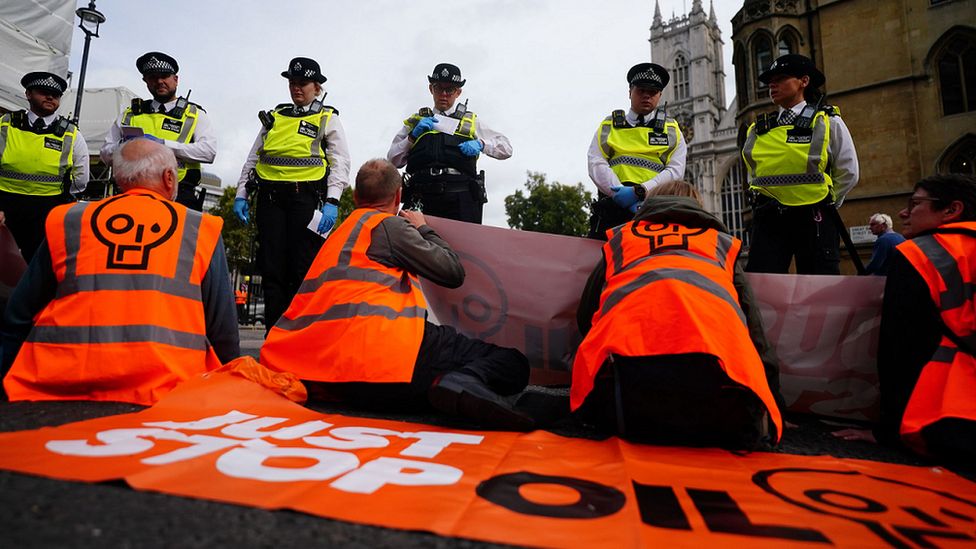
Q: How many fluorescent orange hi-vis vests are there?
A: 4